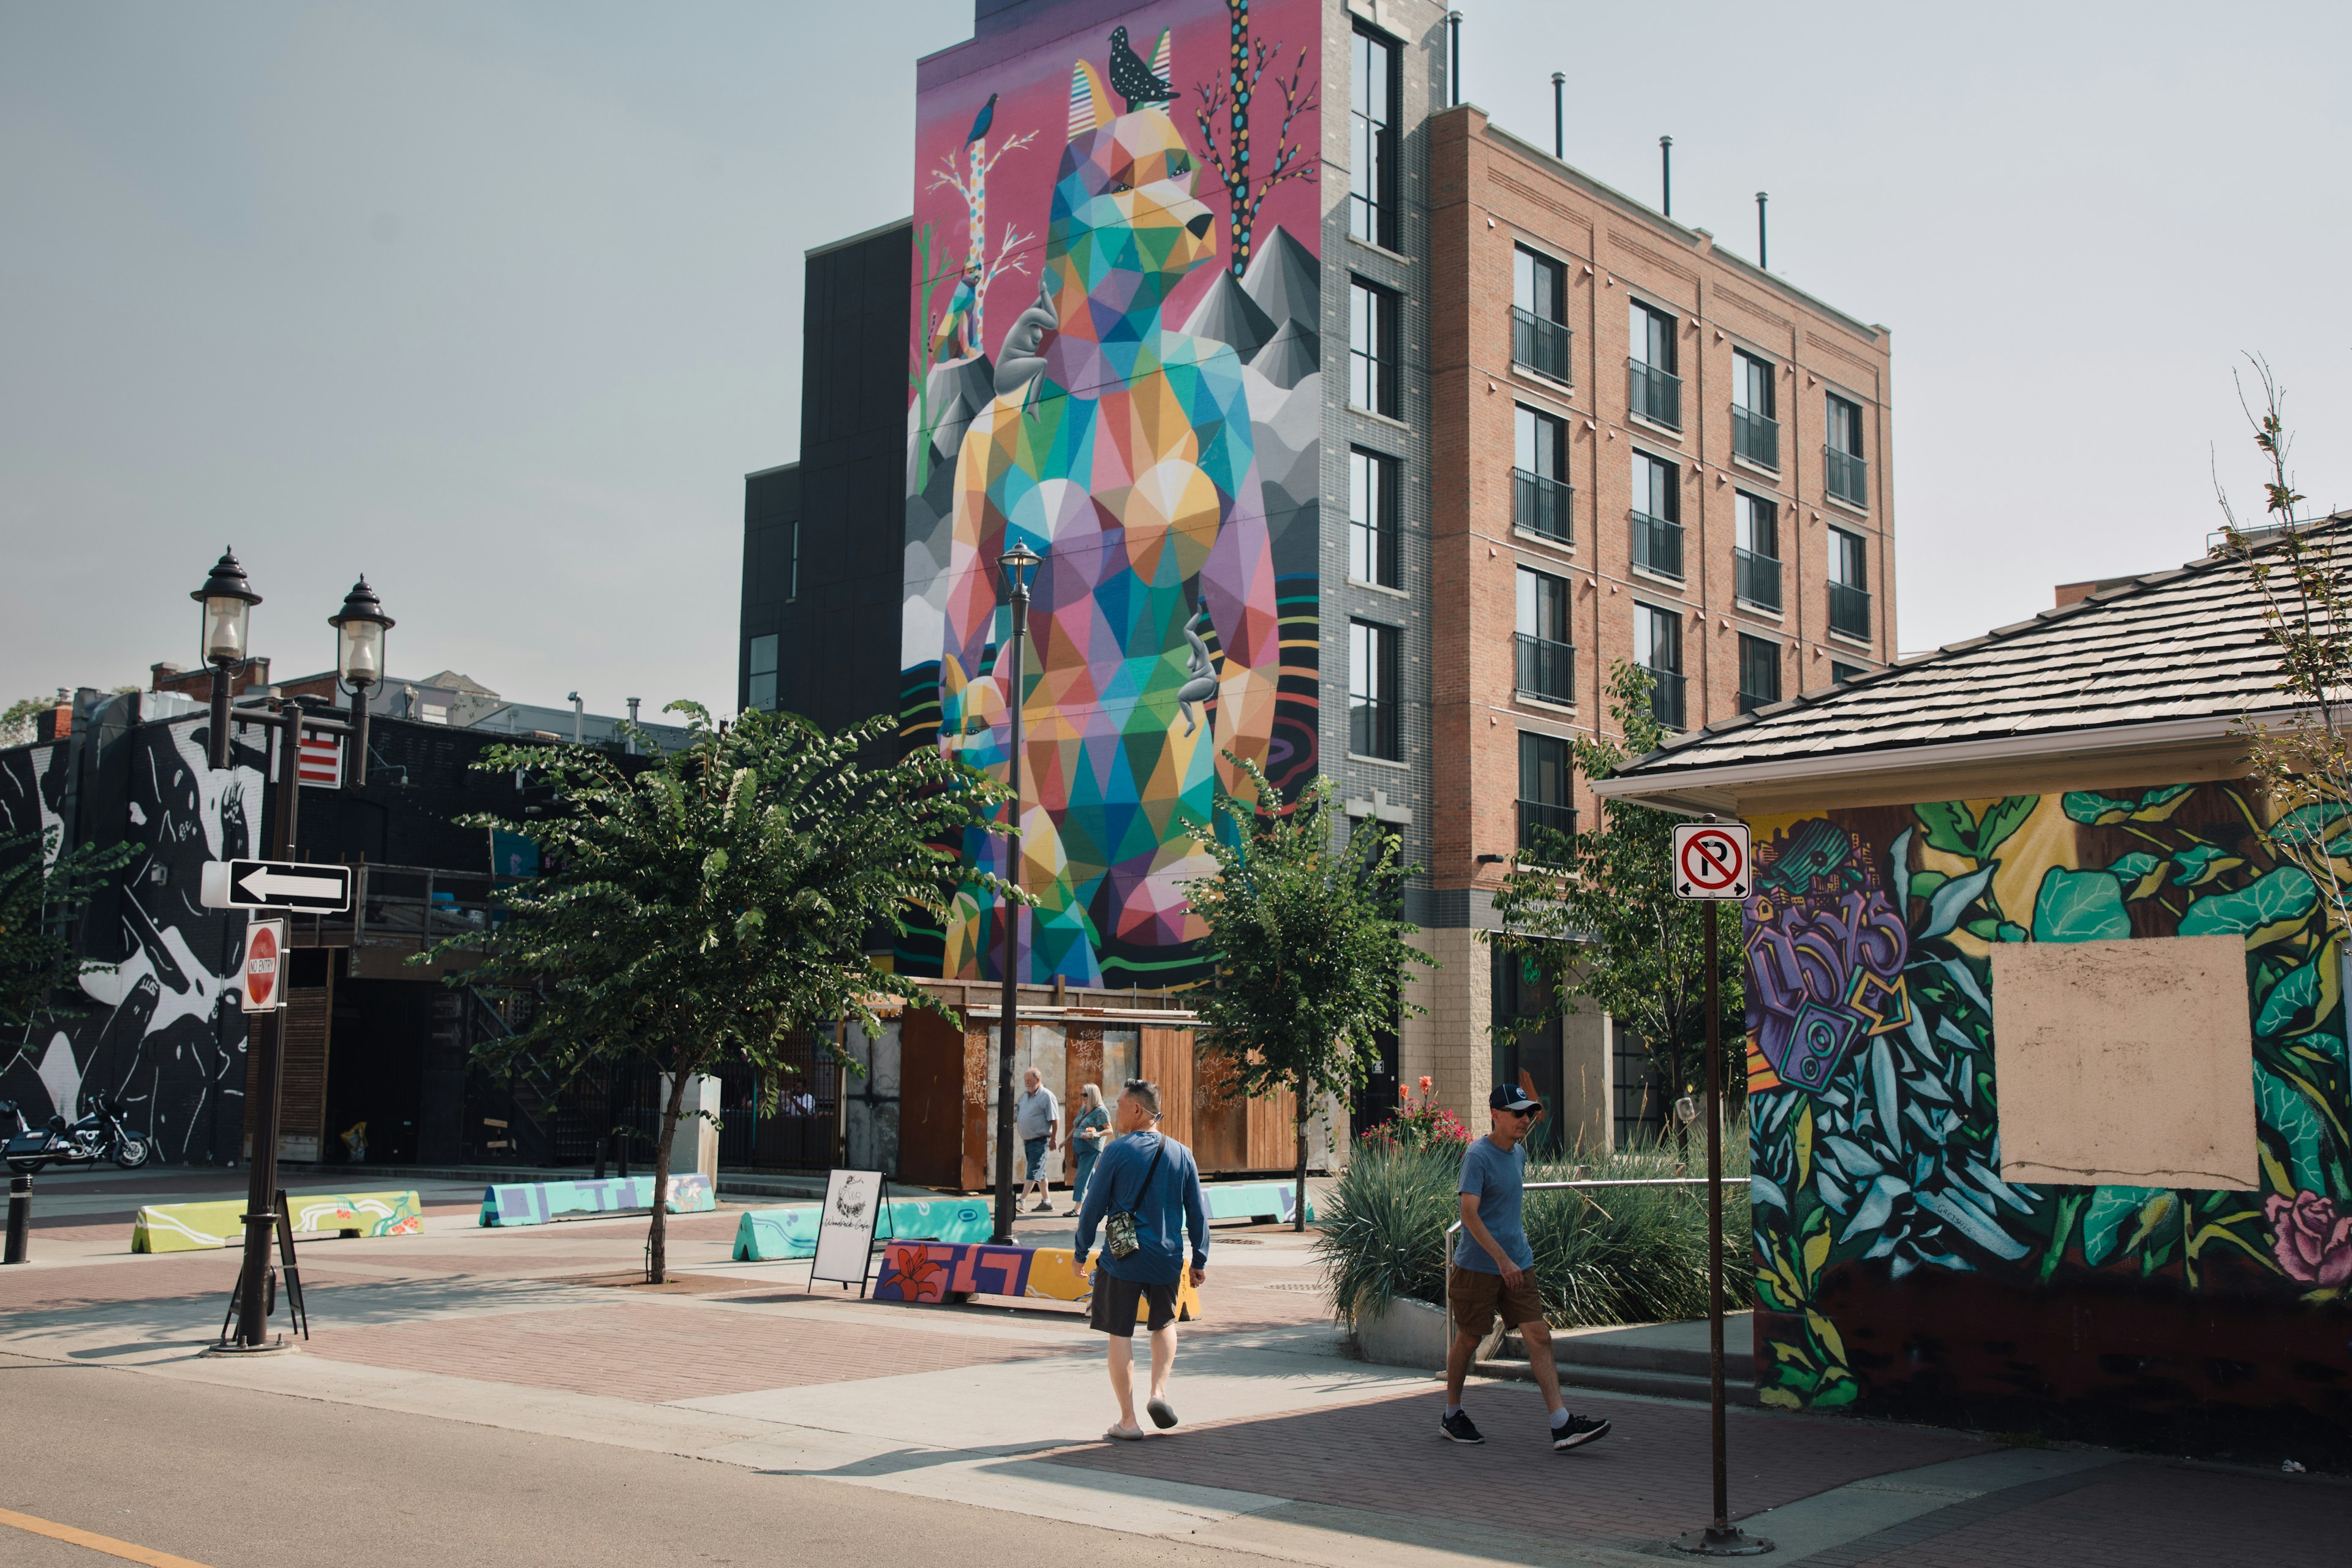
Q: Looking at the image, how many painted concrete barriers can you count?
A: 5